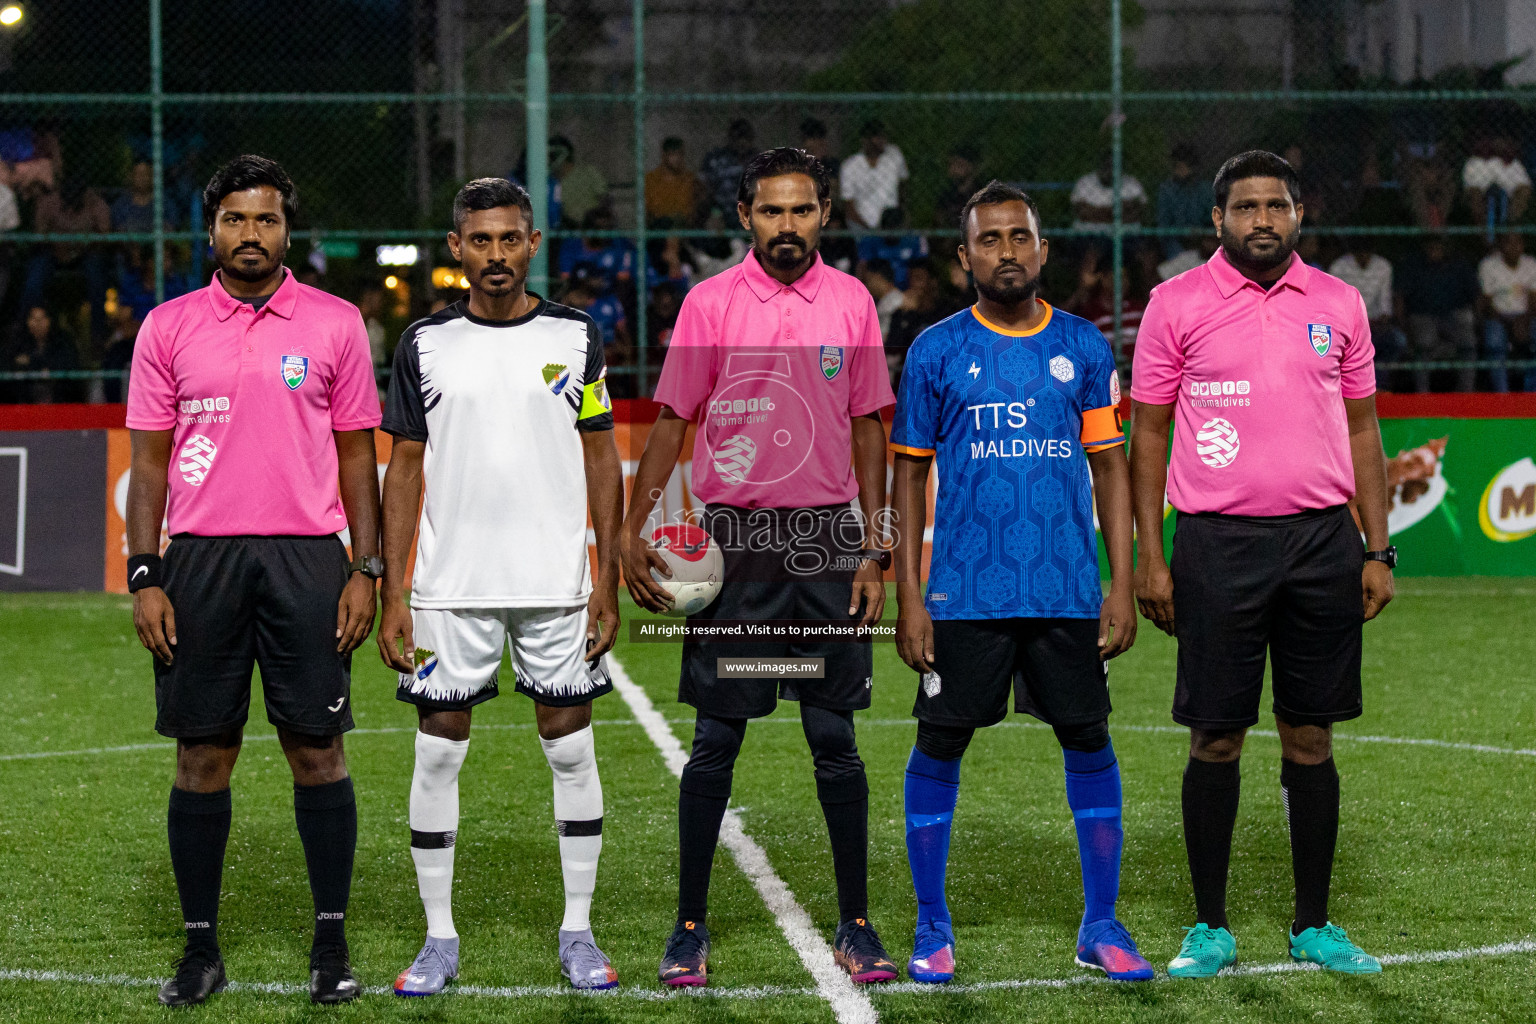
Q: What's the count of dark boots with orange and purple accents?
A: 2